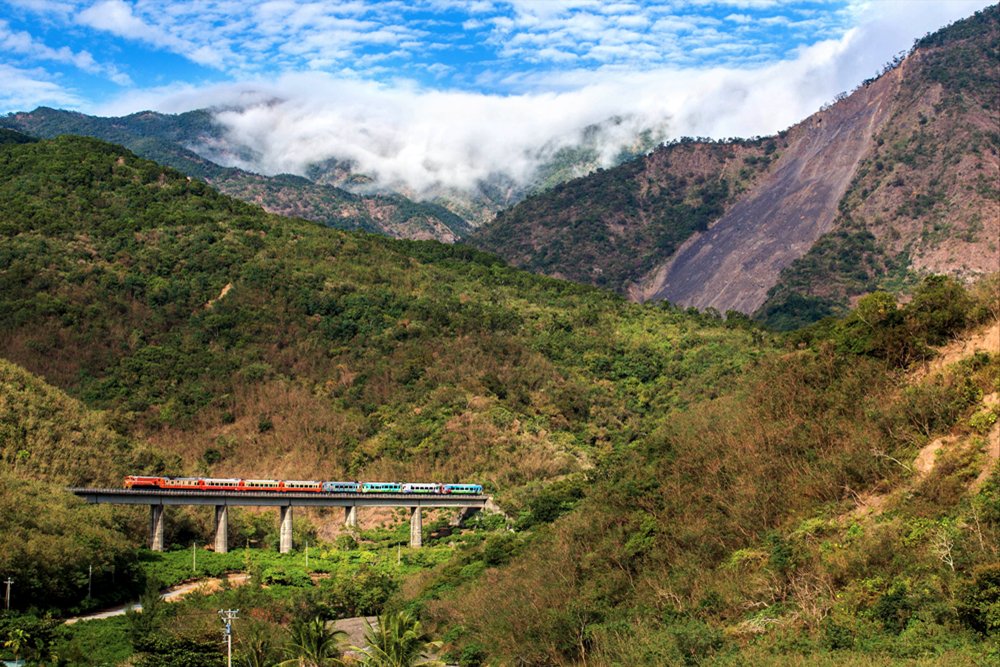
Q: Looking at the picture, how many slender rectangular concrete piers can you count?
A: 5